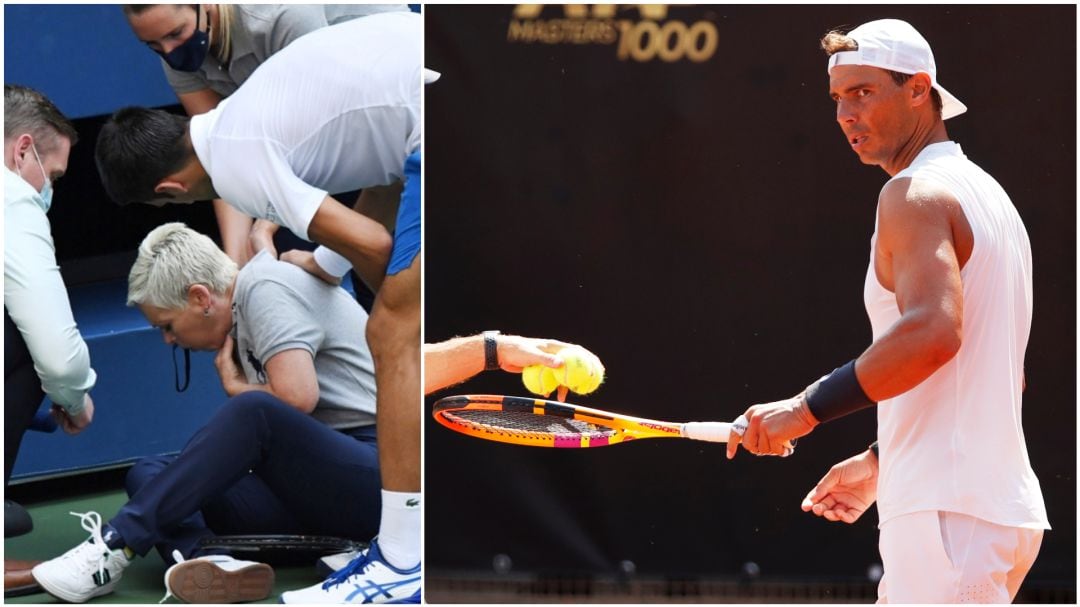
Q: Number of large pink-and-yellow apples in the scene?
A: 0